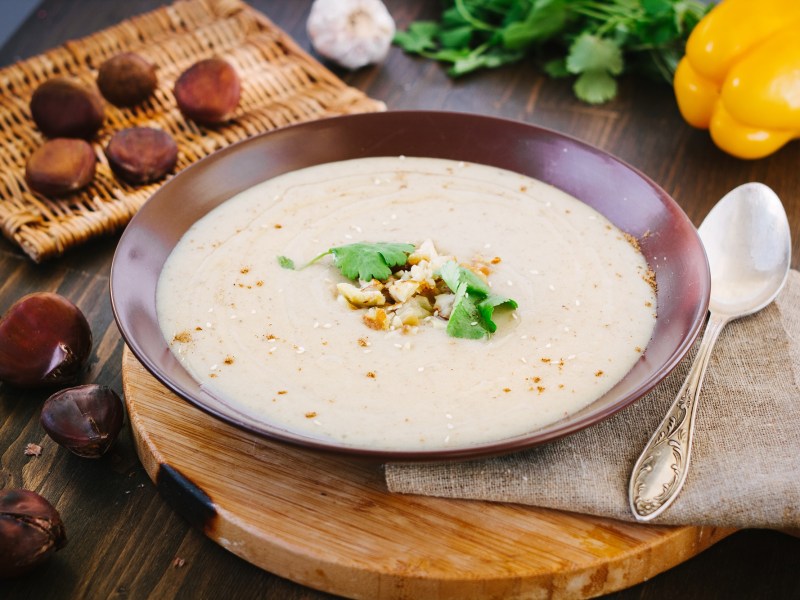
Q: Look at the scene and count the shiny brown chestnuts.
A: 8